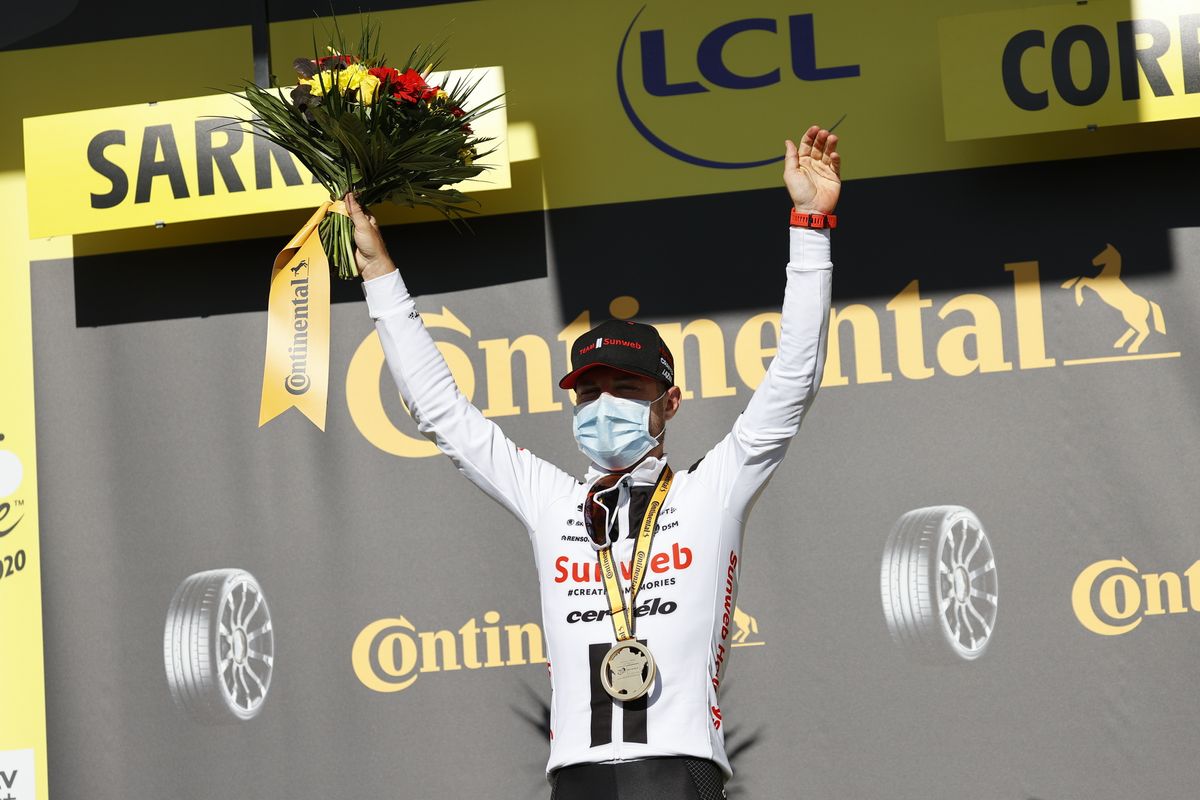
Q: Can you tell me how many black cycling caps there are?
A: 1